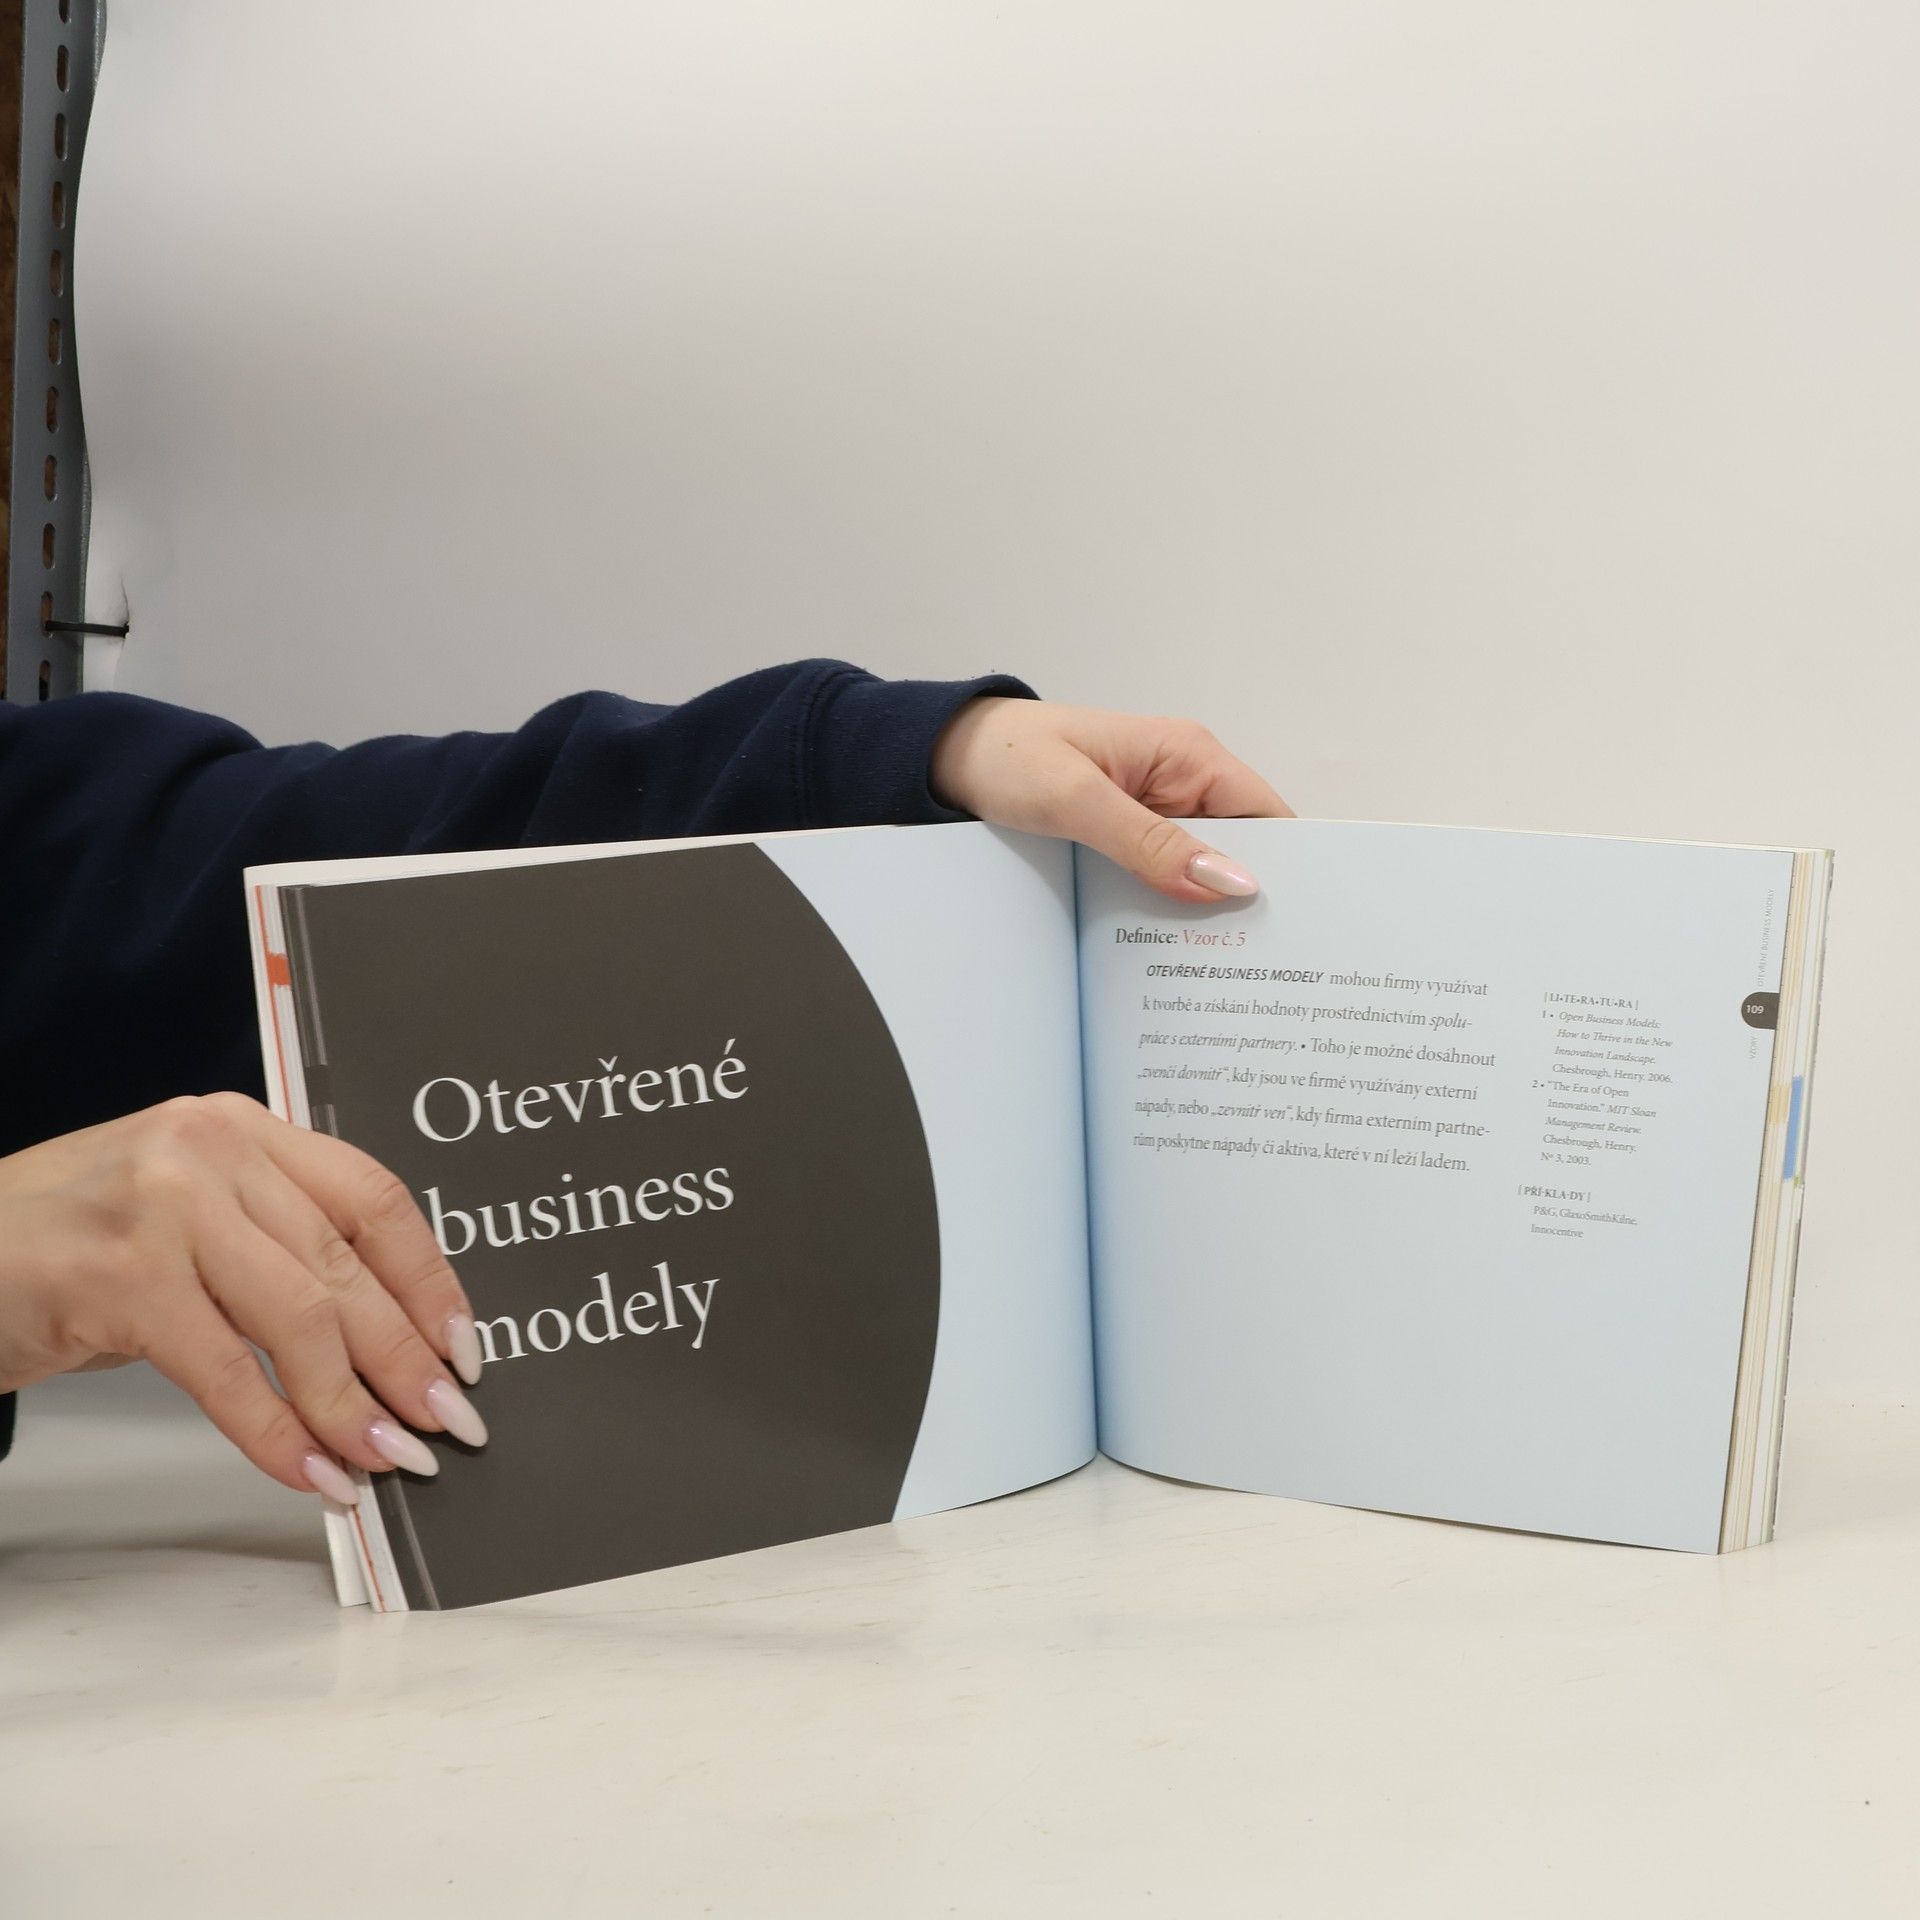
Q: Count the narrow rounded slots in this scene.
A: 11